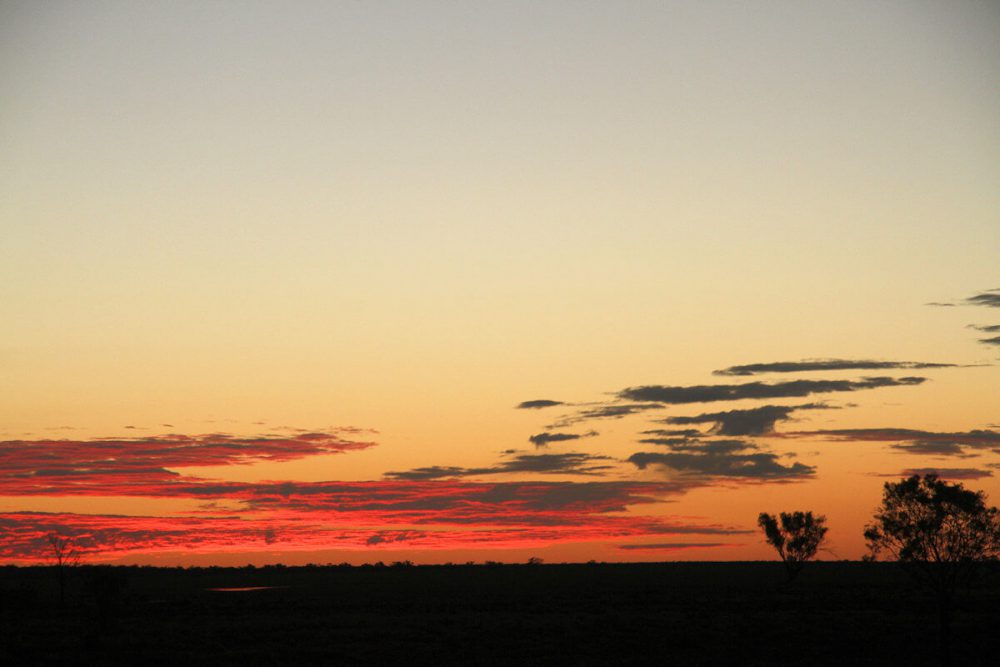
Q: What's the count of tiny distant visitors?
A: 0